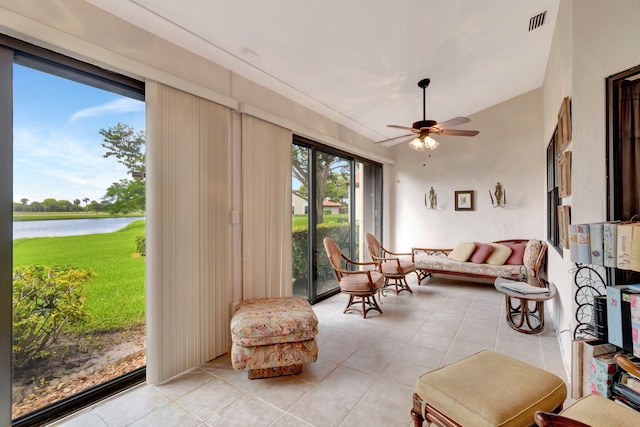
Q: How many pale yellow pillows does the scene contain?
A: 2